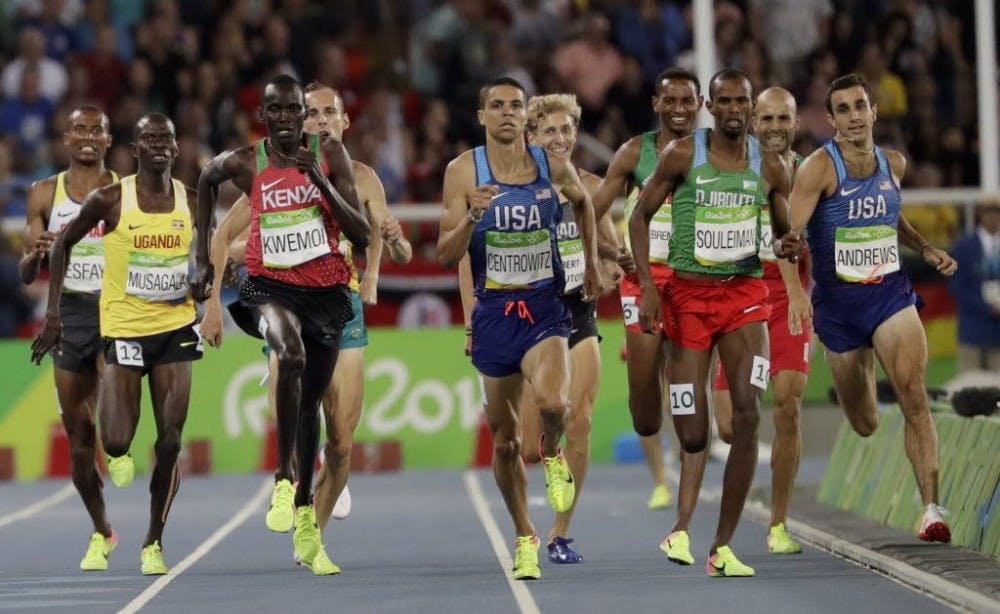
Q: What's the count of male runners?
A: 10